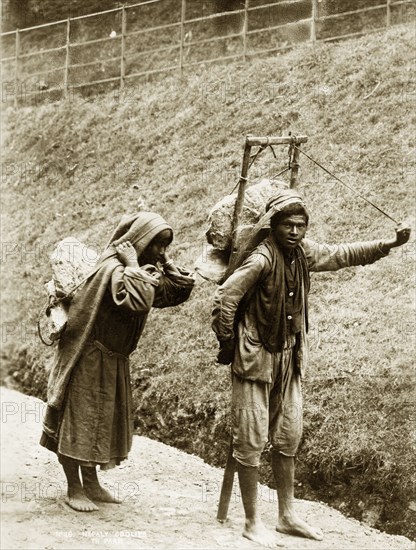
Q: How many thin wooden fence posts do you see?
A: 7